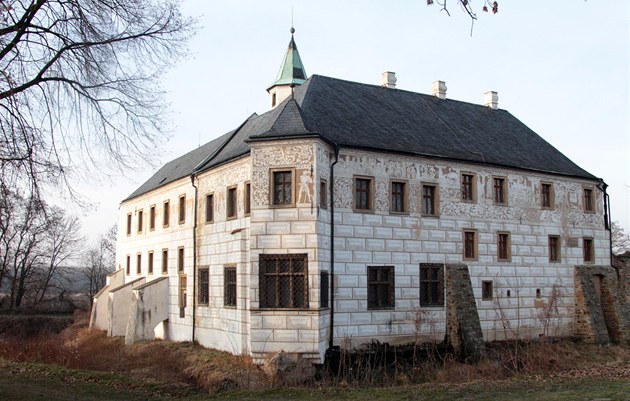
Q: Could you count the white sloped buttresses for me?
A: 3